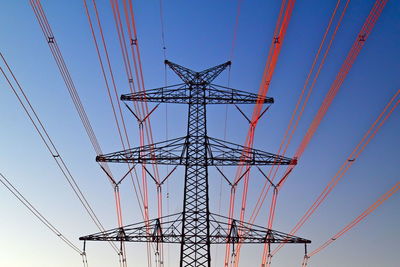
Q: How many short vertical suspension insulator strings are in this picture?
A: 6